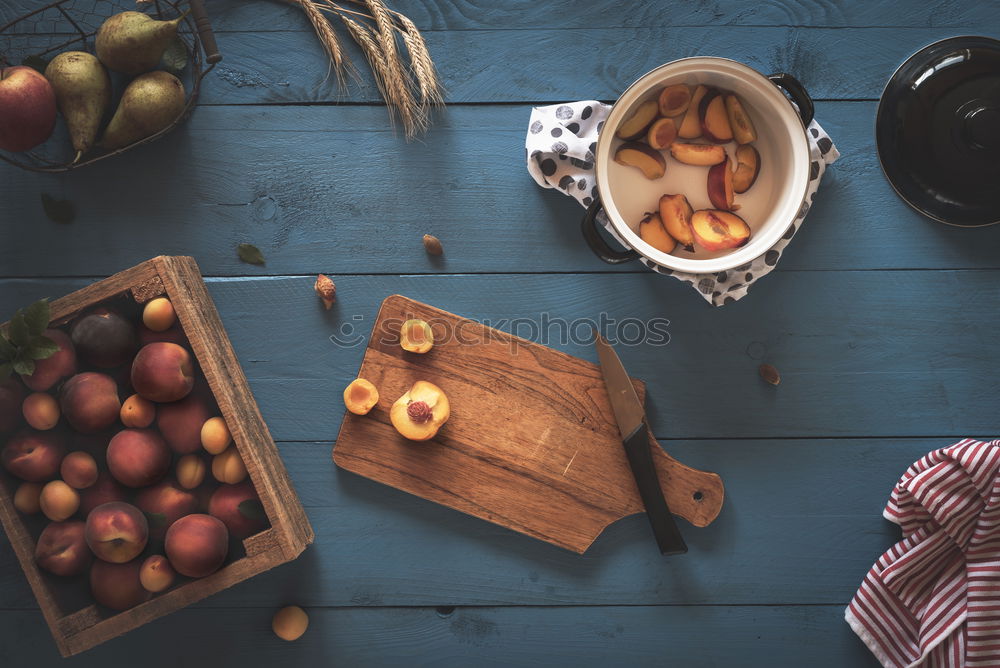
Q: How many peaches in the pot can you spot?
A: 13